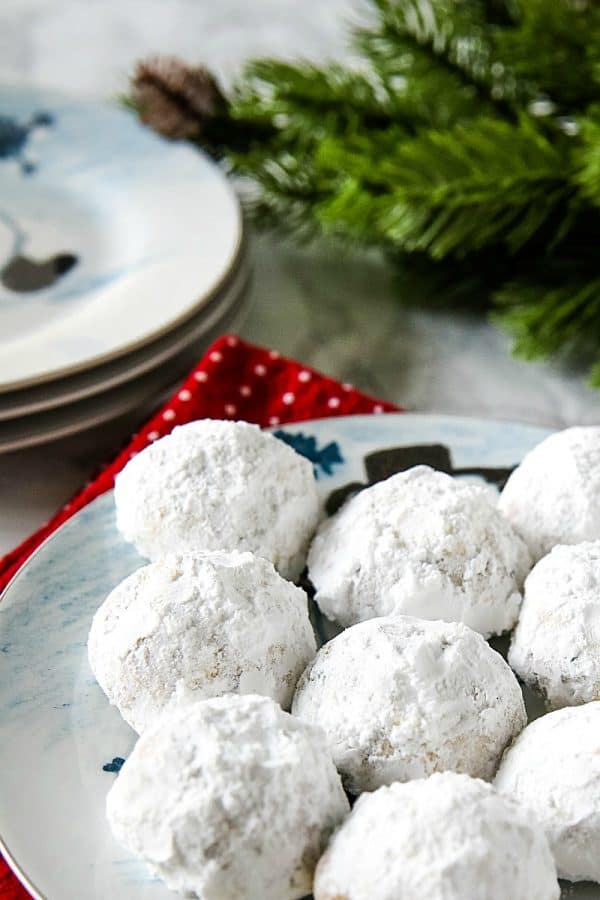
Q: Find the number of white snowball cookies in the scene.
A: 9